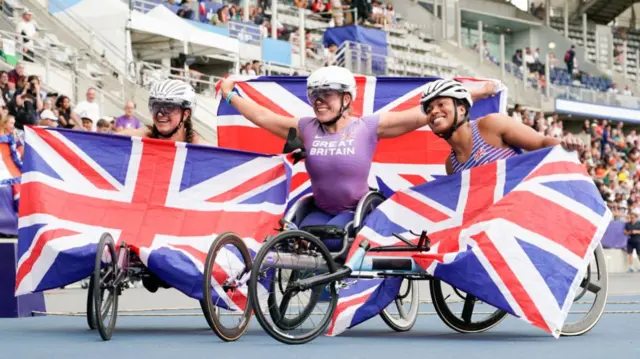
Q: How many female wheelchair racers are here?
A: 3